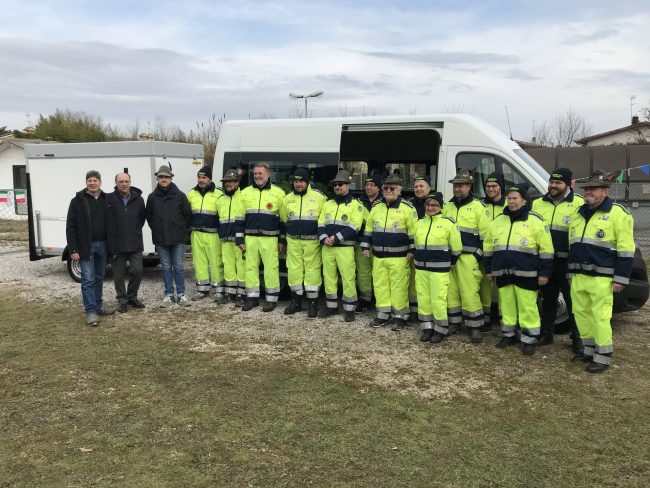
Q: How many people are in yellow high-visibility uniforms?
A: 14